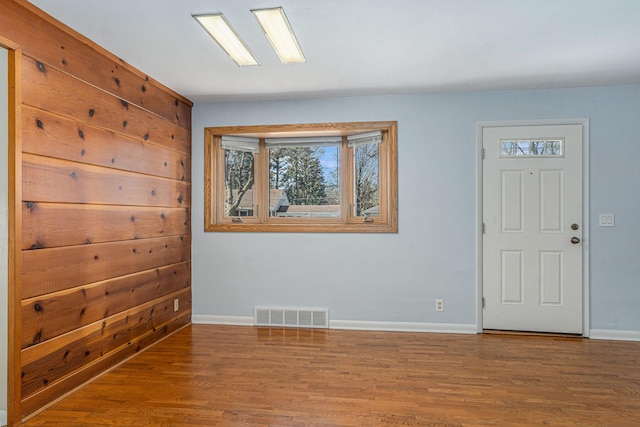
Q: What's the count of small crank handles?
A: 2